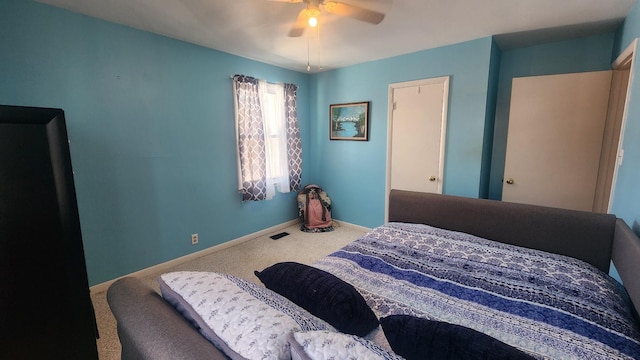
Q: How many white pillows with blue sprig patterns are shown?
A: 2